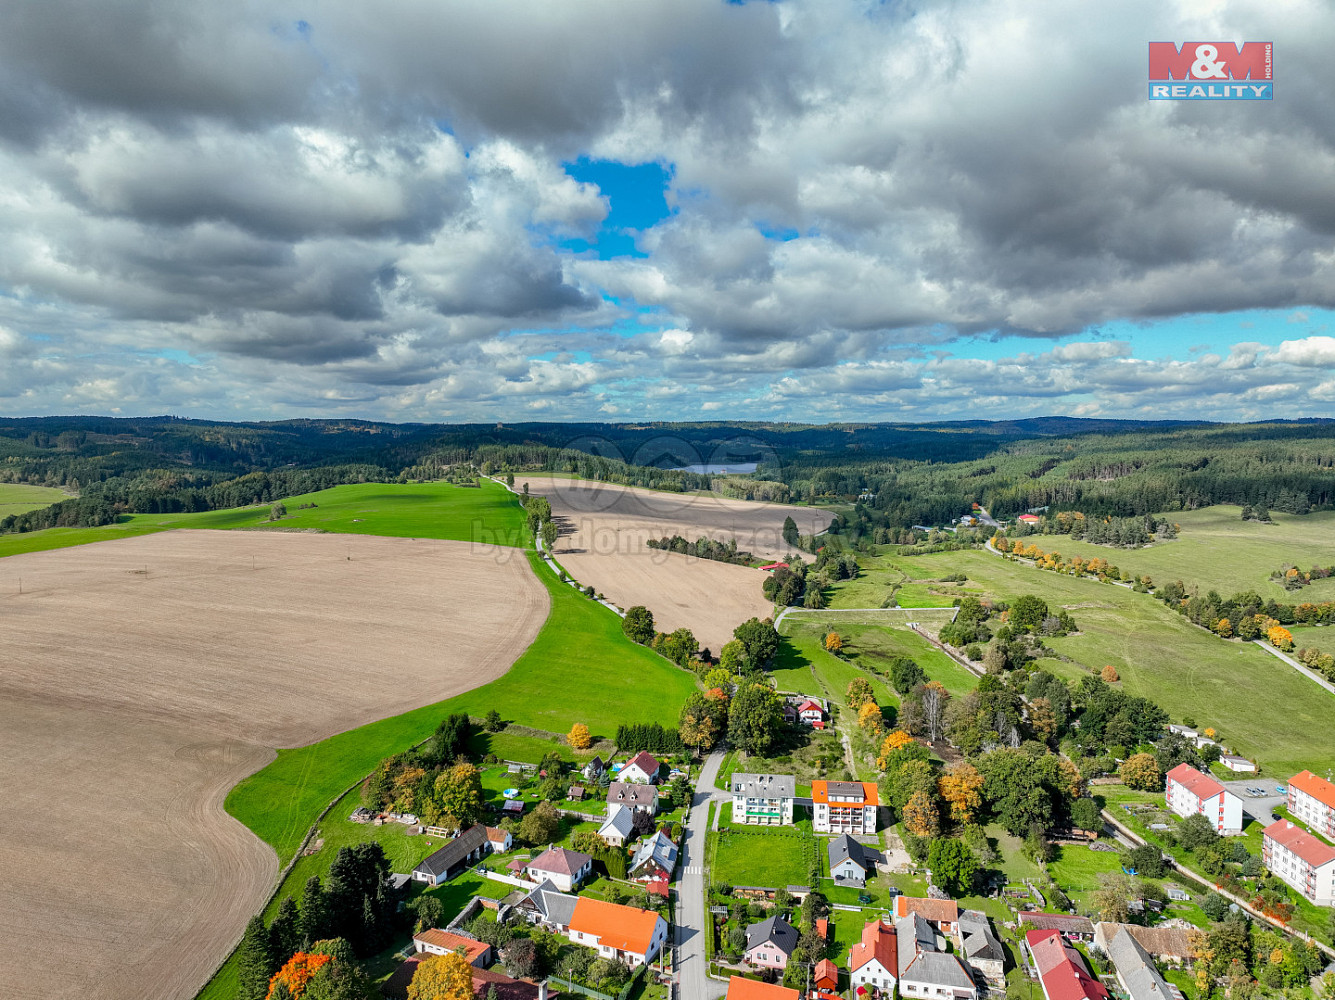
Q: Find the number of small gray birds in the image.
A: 0